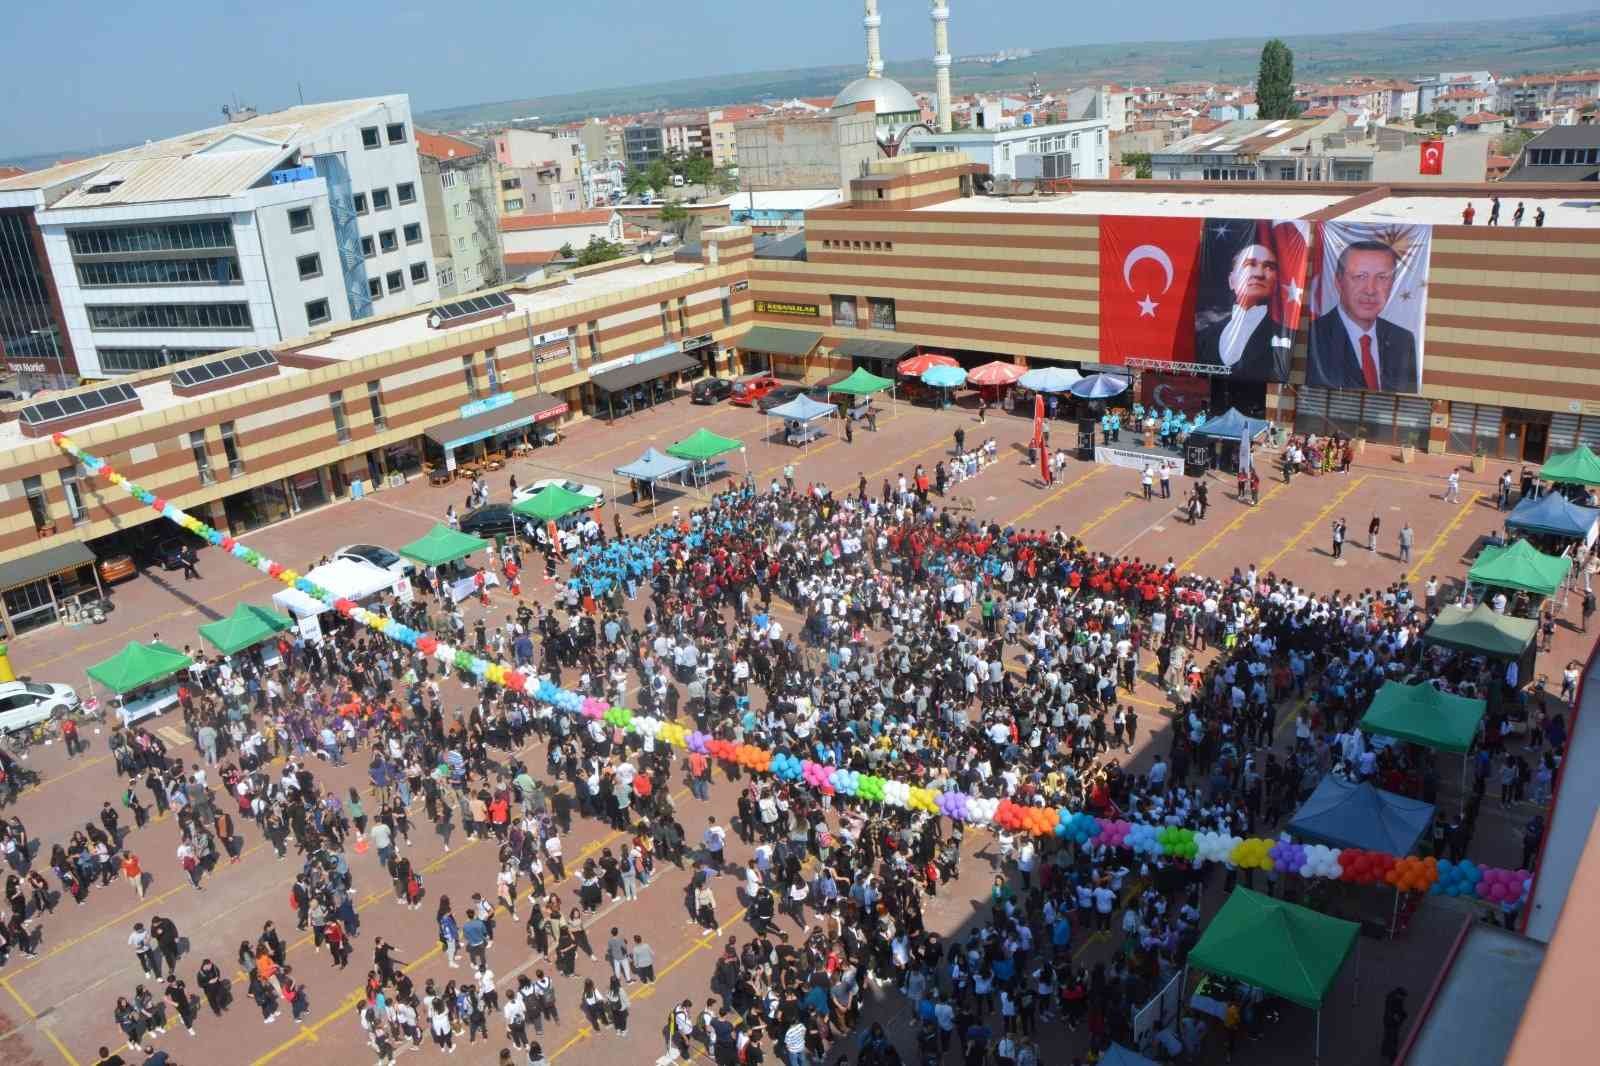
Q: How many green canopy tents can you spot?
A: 11